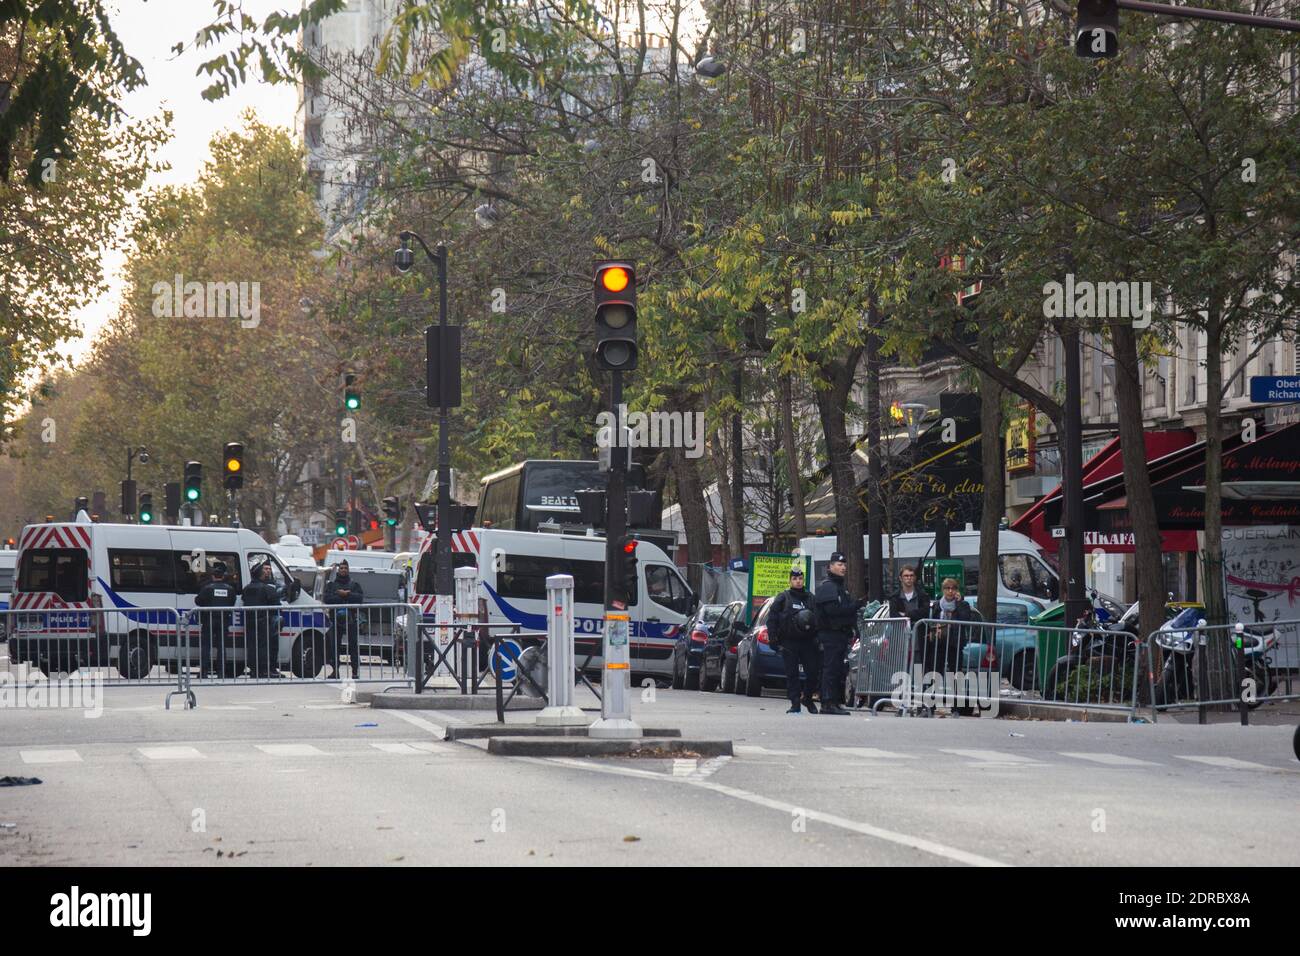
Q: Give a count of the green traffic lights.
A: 5